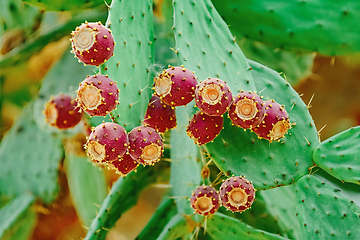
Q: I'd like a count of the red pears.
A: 14